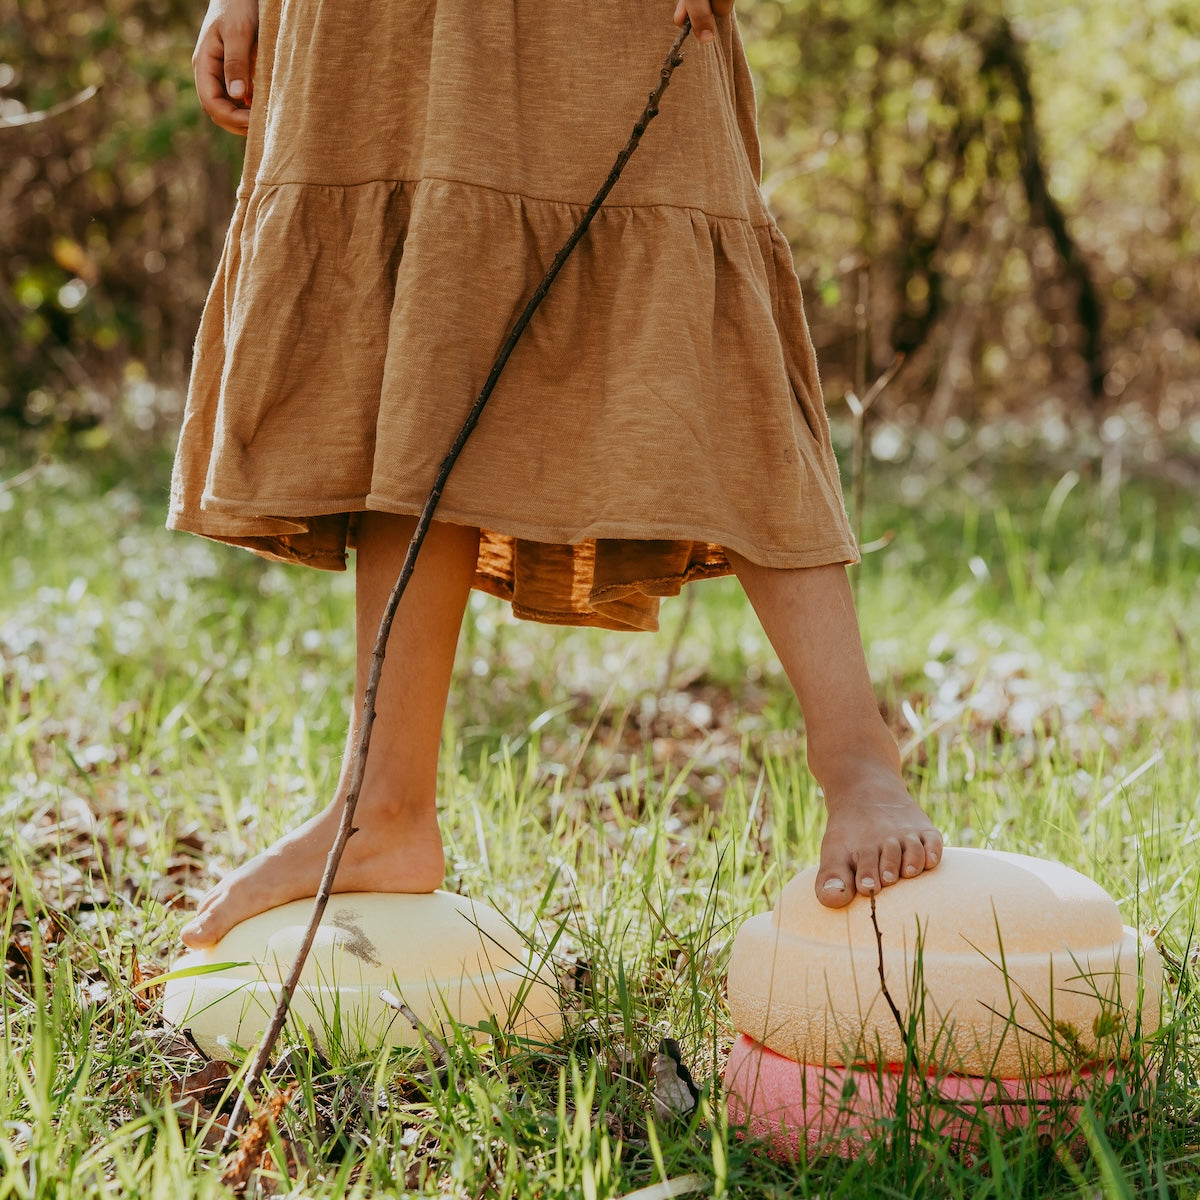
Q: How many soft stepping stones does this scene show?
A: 3